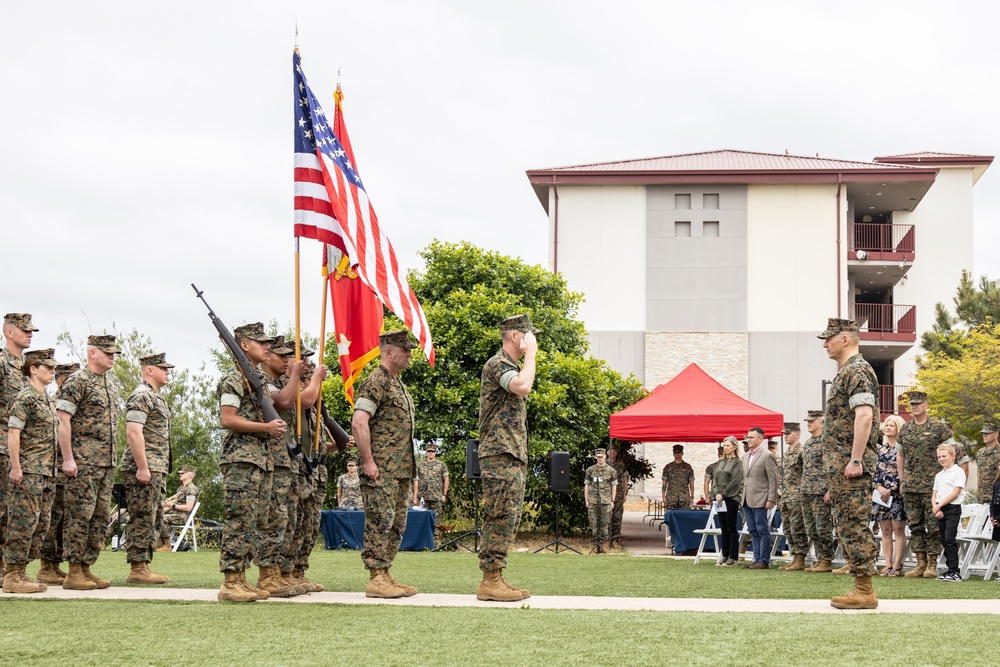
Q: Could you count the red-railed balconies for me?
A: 3